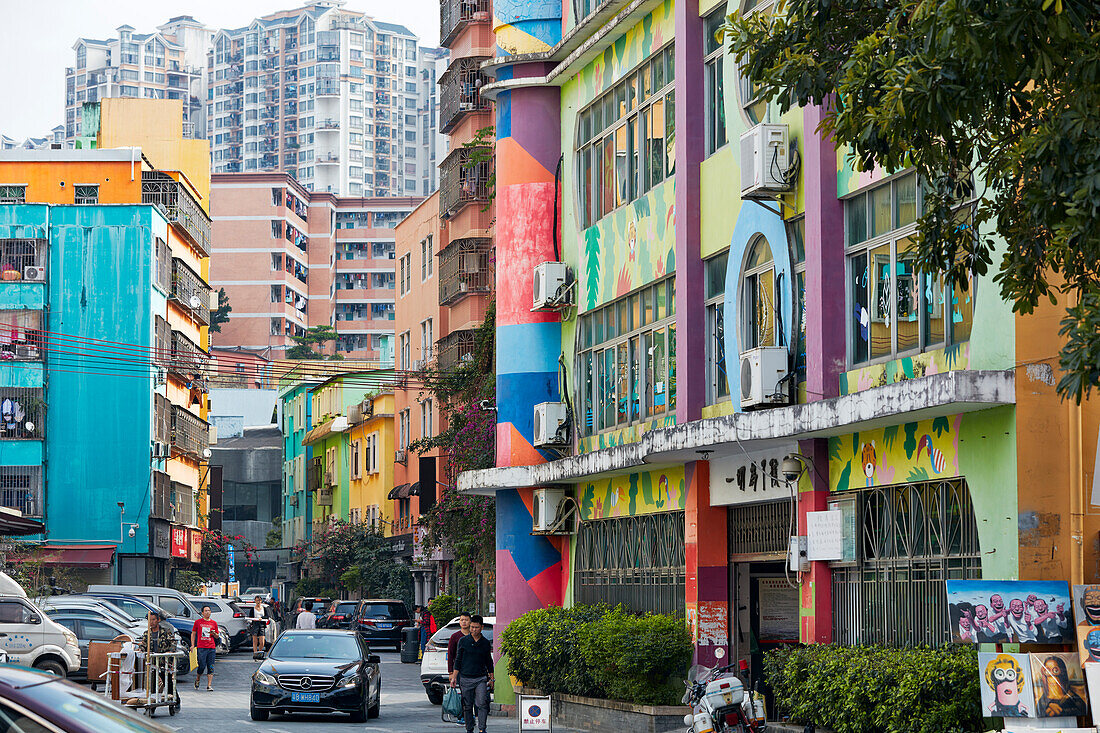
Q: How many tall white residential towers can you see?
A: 2